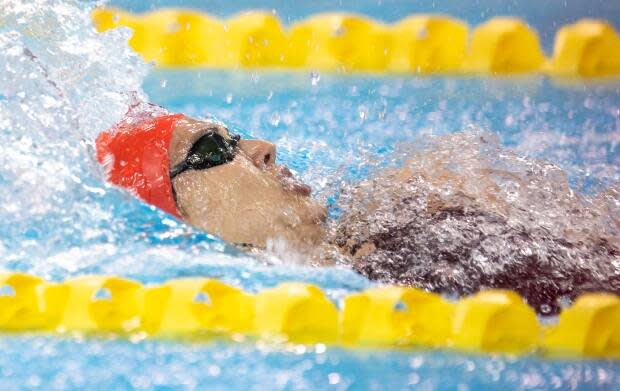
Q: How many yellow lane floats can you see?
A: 14